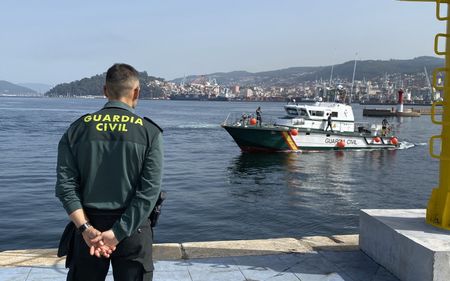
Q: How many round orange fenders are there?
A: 5